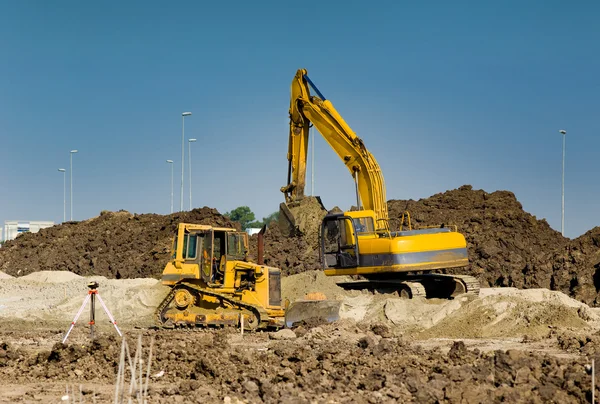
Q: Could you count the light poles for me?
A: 7